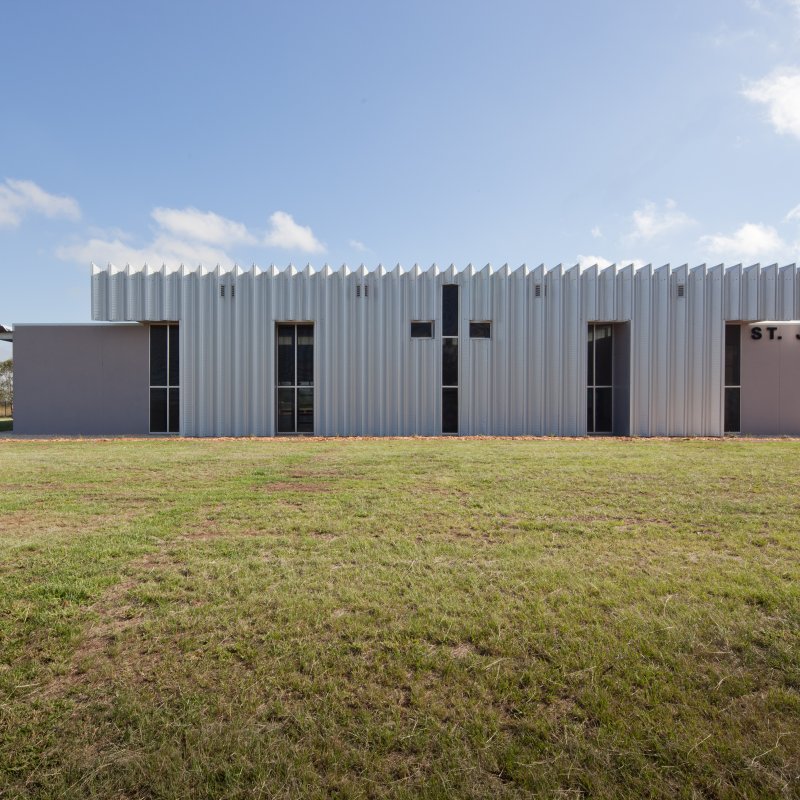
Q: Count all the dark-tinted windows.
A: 7